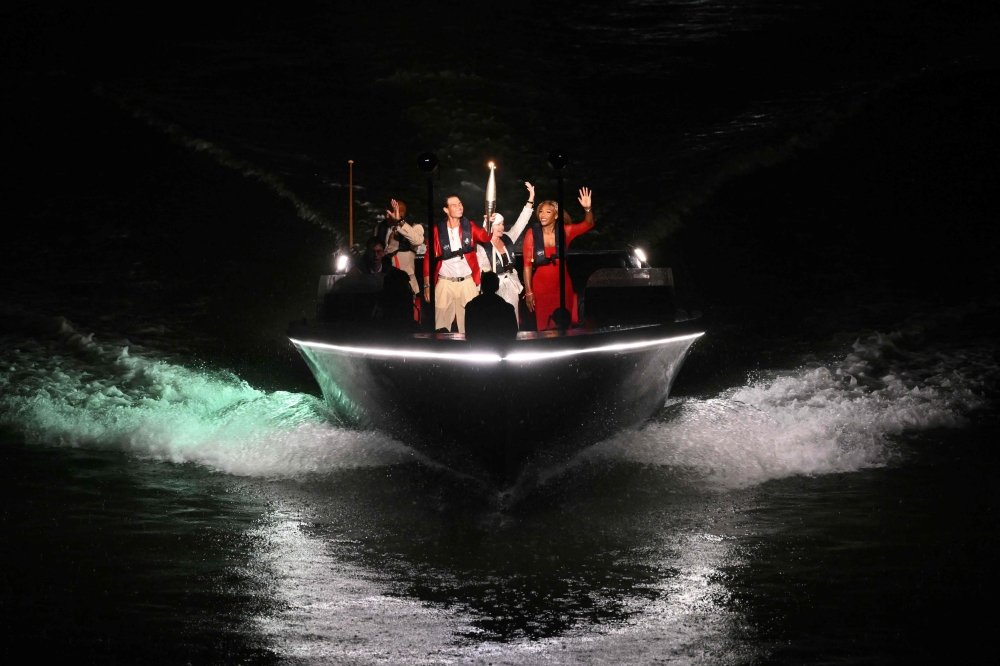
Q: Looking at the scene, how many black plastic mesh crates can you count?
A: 0